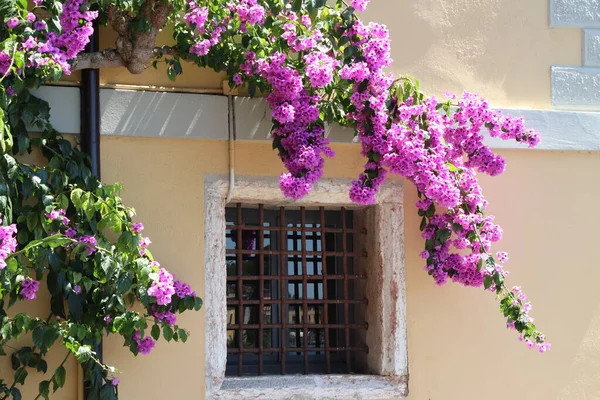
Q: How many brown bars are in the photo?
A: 12